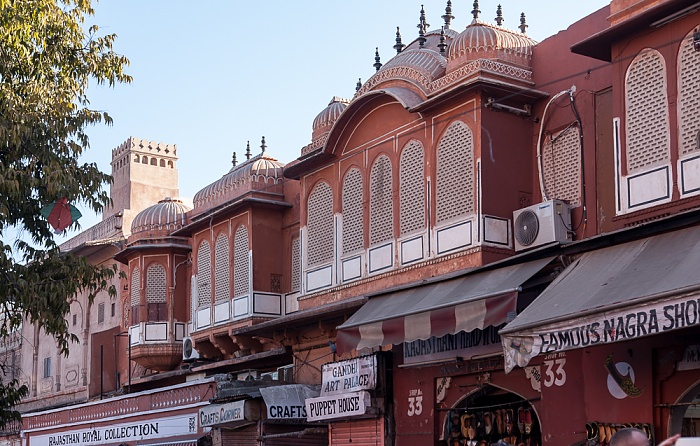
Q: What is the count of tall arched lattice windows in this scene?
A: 12